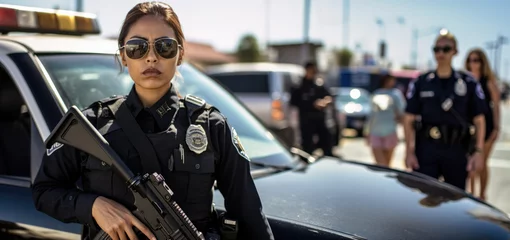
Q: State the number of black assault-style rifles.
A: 1